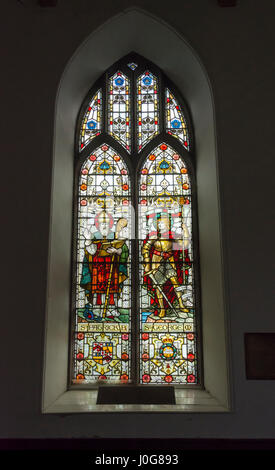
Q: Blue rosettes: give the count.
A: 4